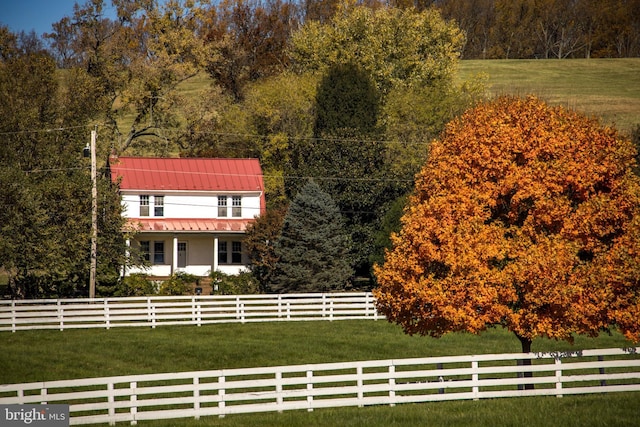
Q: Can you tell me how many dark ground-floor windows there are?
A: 4